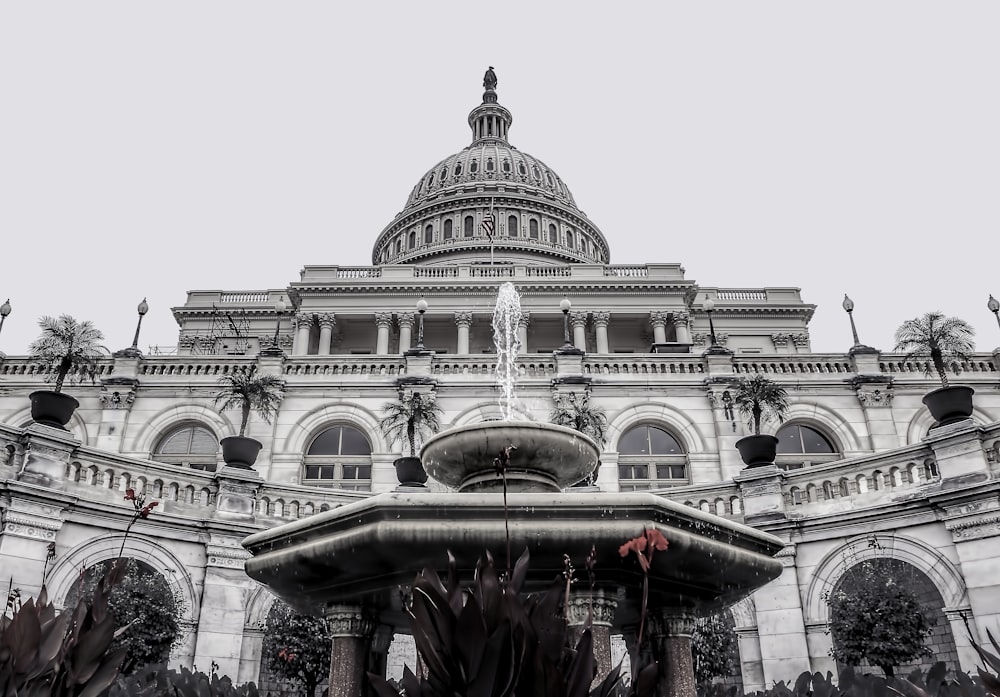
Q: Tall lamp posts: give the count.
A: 8